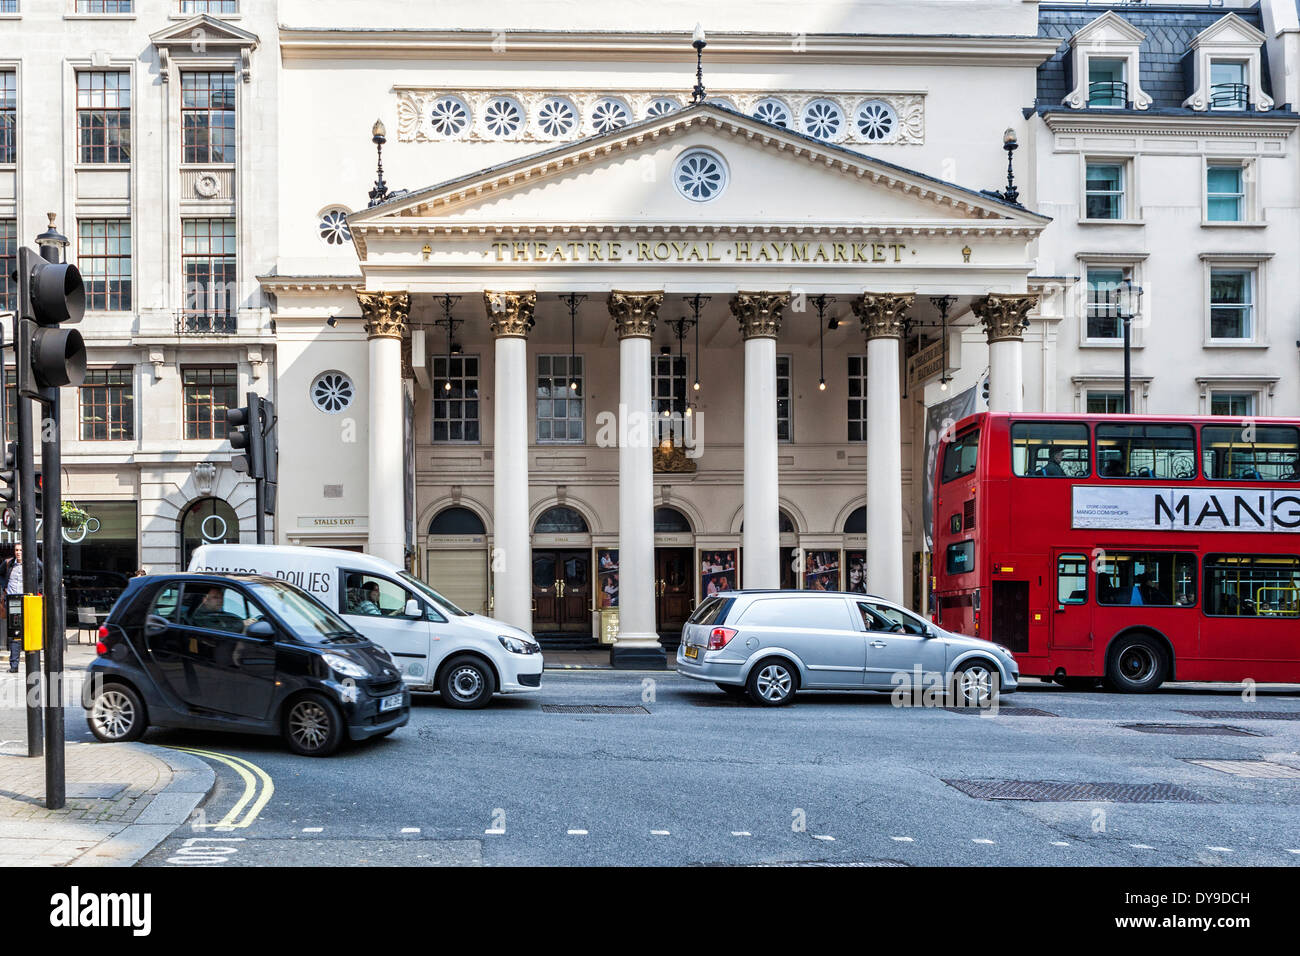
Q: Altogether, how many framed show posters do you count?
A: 4